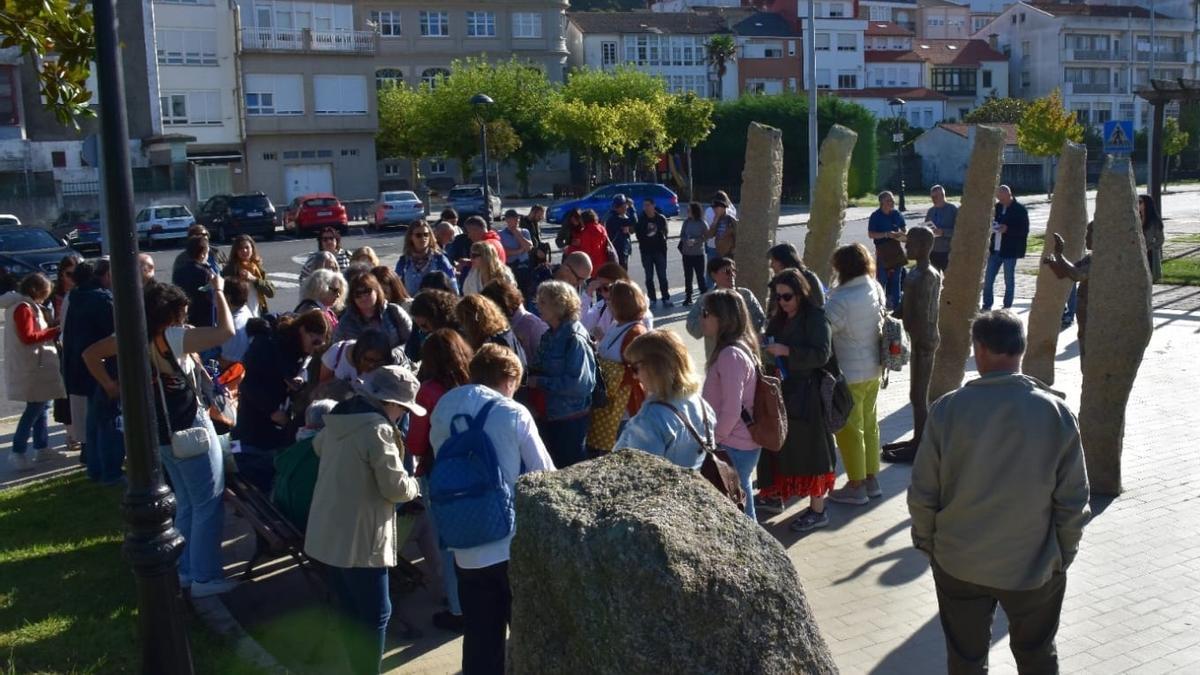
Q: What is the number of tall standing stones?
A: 5